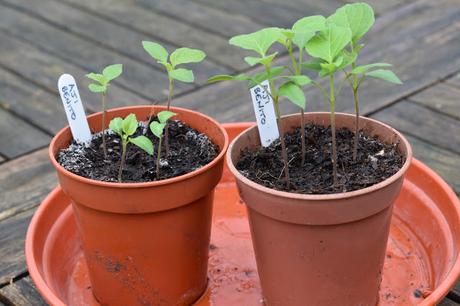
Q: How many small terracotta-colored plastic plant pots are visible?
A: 2